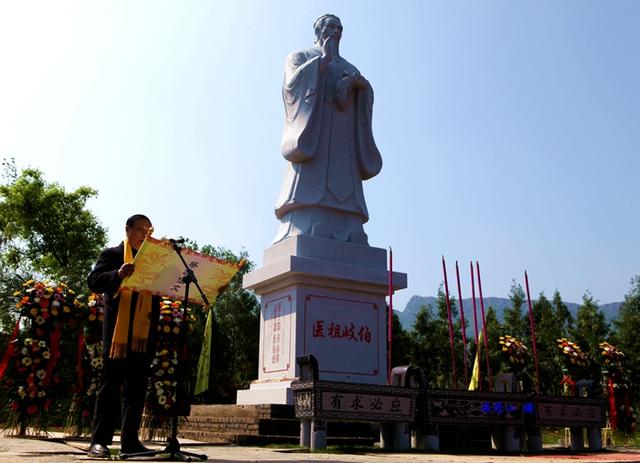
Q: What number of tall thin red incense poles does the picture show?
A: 6